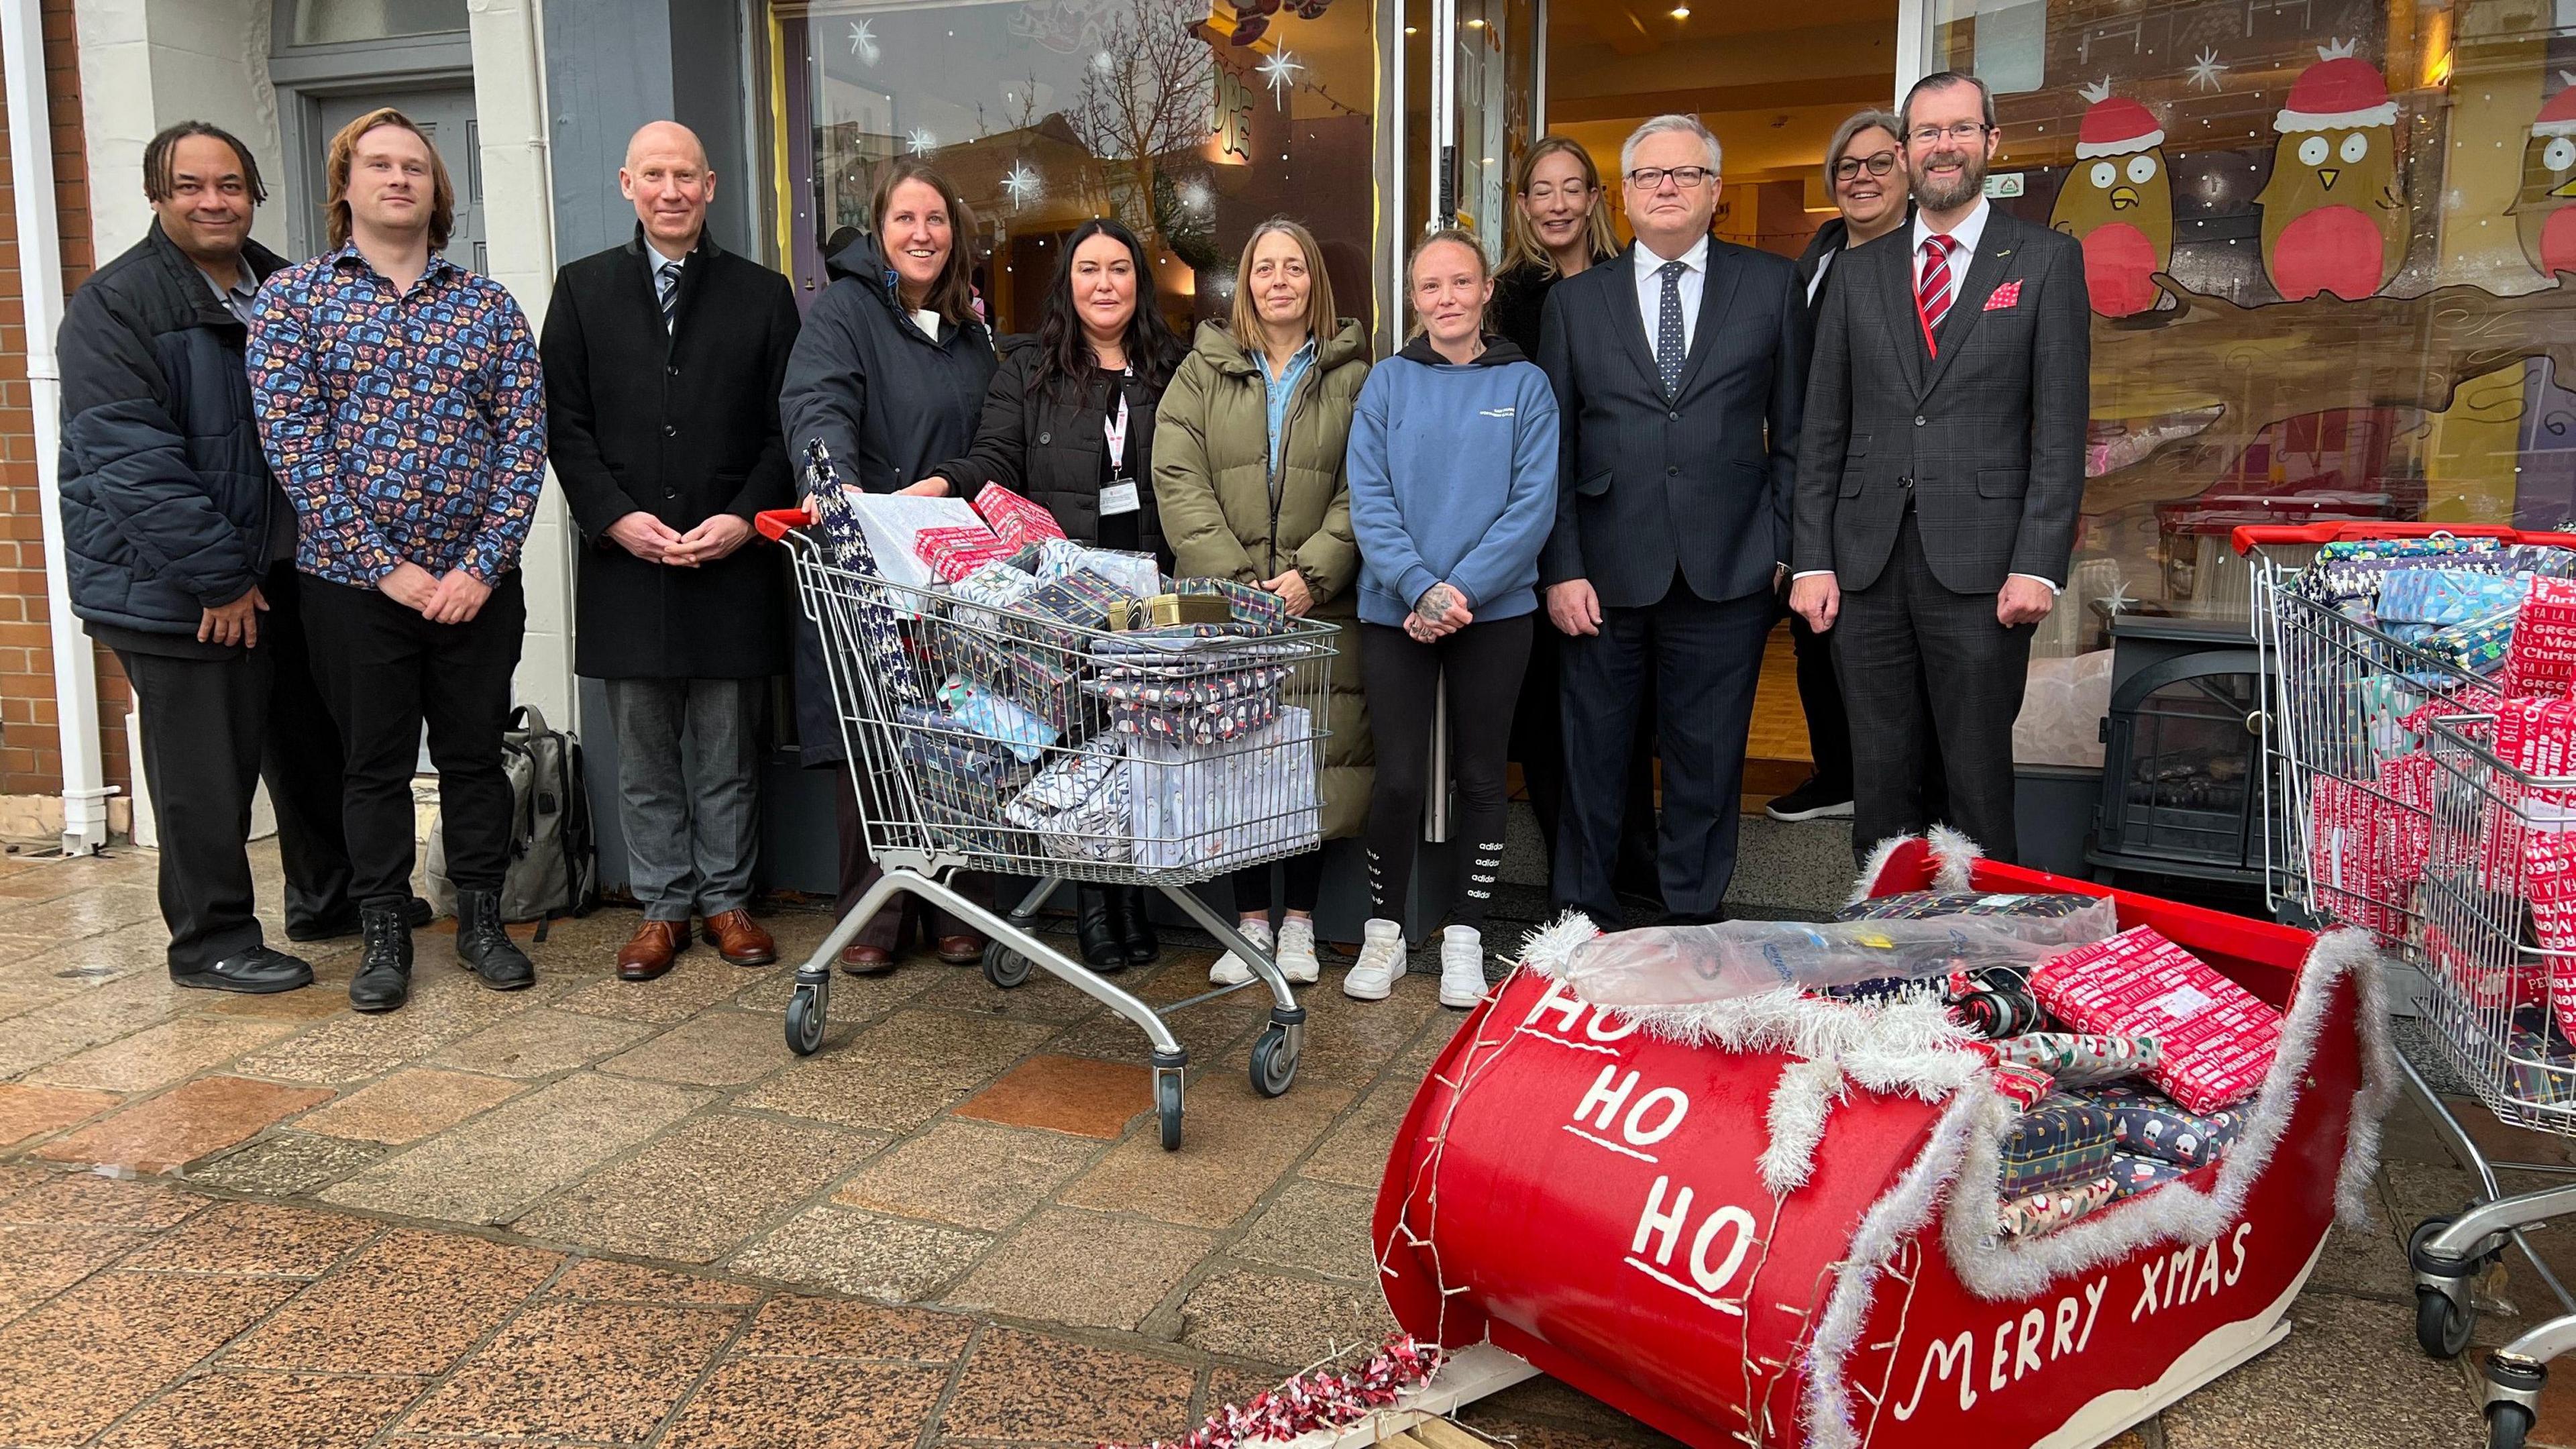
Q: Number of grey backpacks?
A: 1